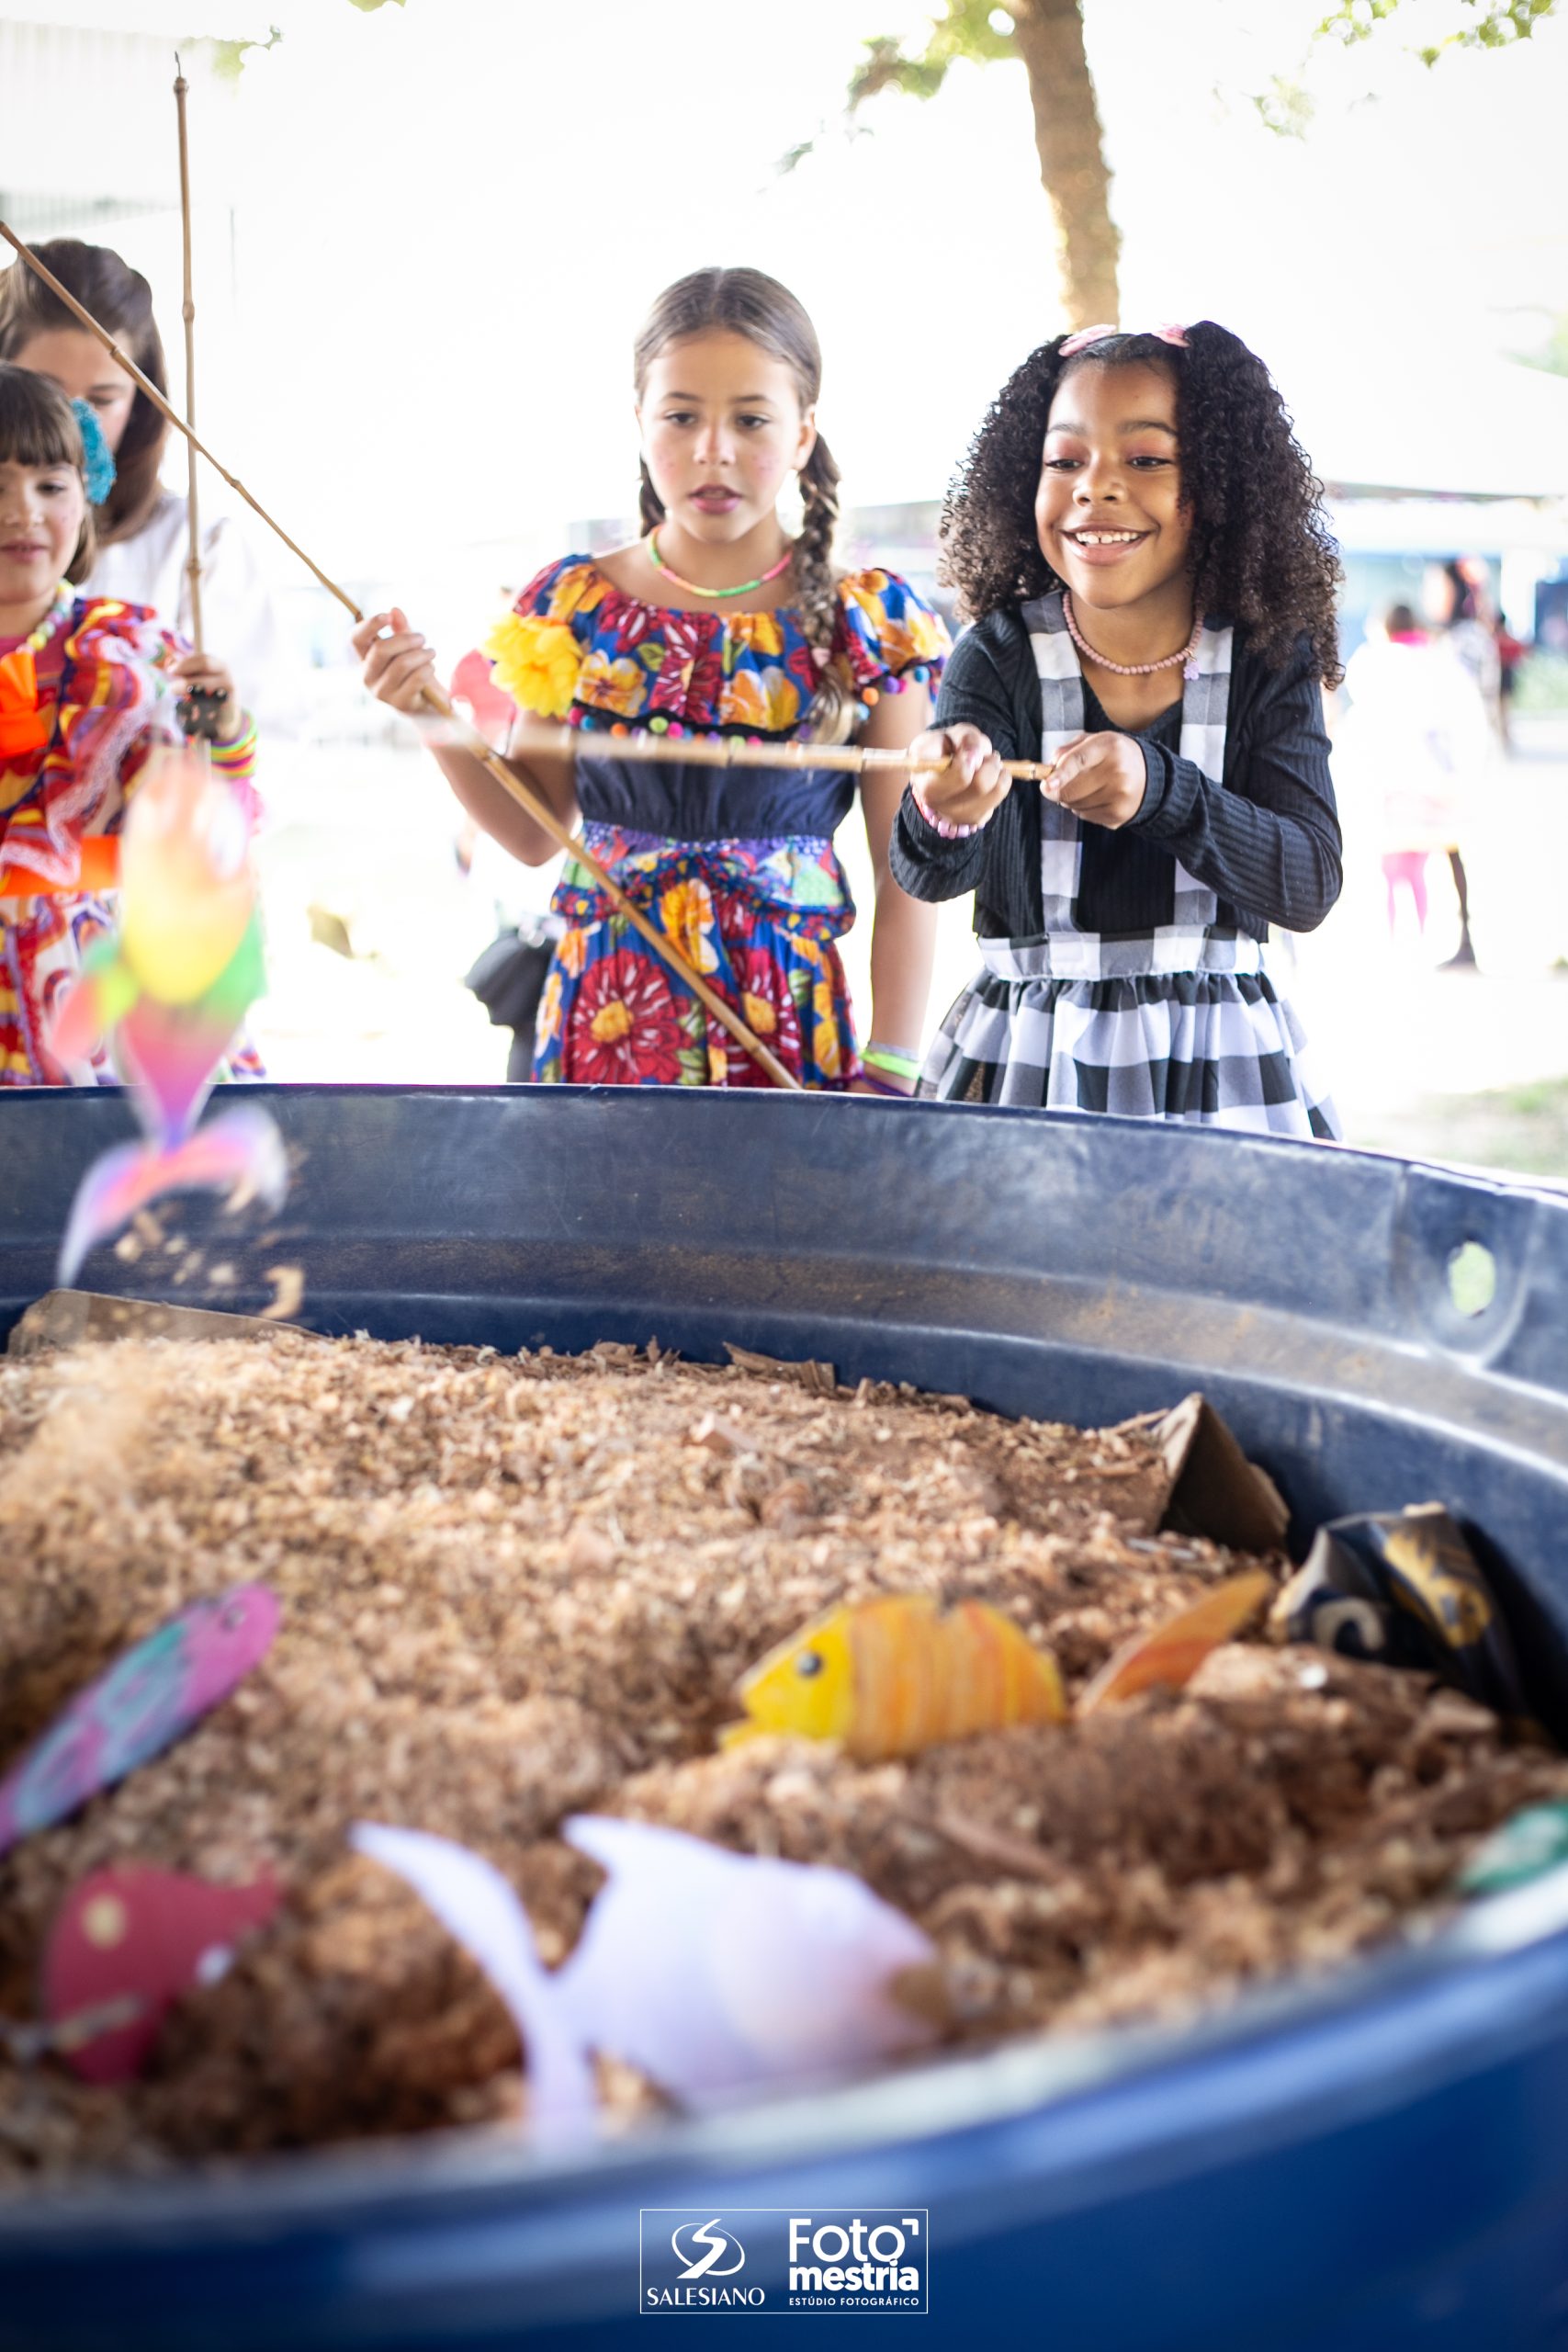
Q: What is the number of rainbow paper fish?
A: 1